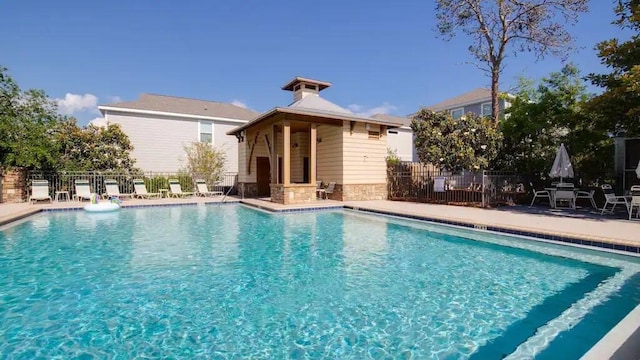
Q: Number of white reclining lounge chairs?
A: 6